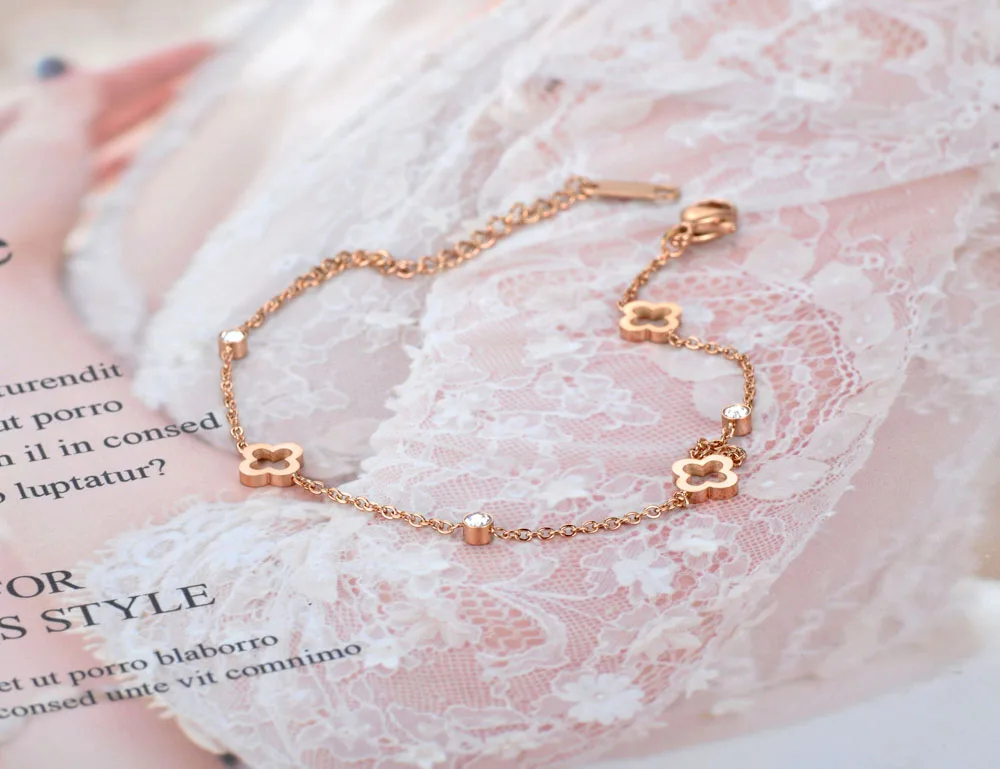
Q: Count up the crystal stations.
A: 3